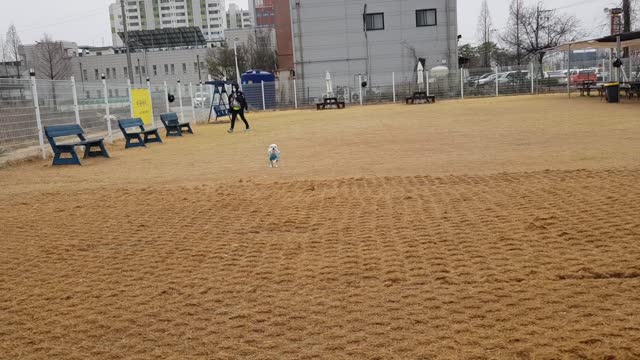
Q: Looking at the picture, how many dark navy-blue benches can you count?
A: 3